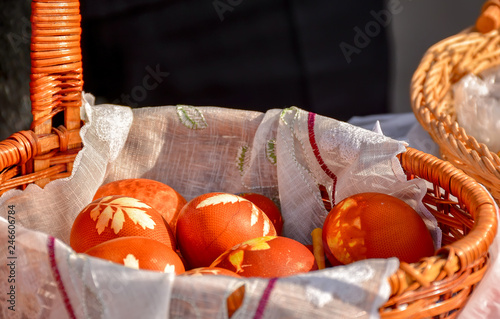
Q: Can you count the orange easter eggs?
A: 8